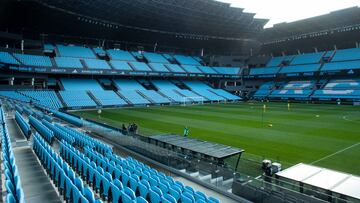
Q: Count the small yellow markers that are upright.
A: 2